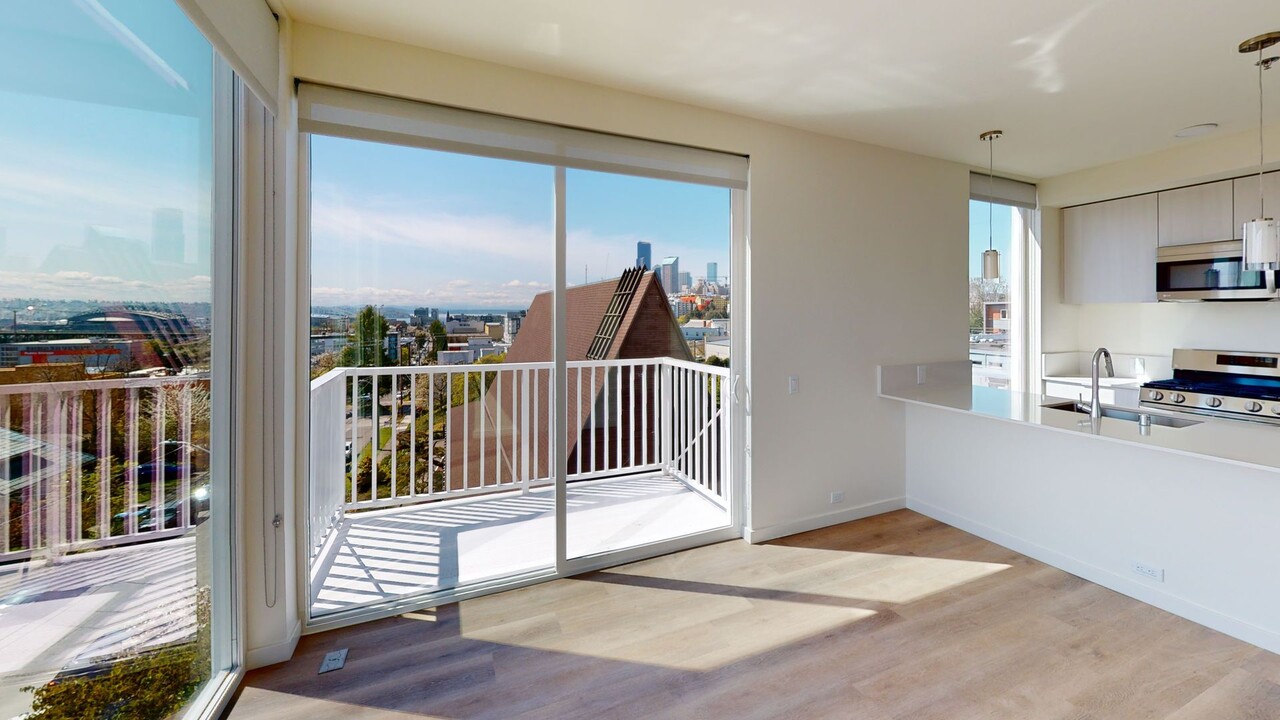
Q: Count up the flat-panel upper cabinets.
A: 3